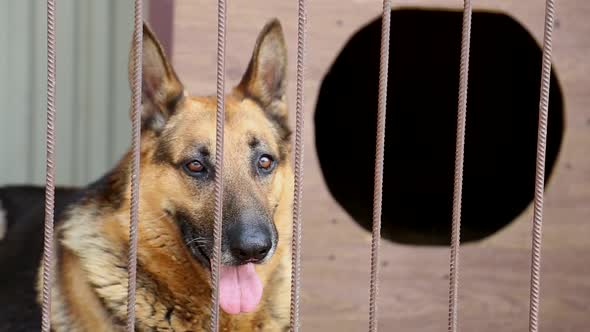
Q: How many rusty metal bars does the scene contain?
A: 7